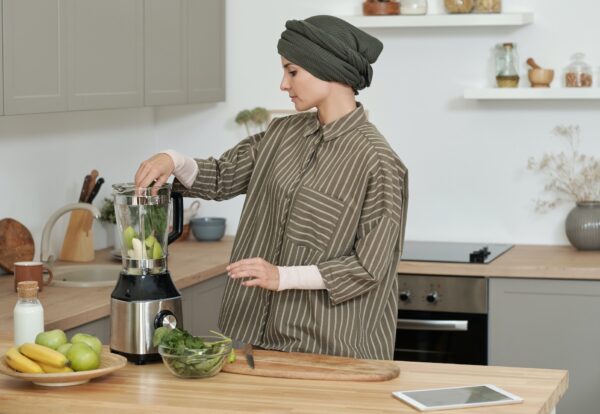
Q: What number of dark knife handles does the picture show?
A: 2